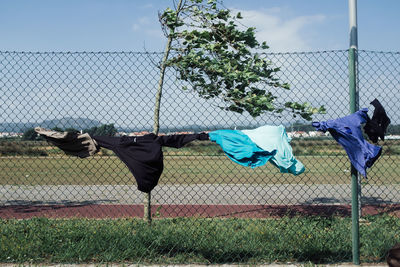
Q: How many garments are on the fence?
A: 6